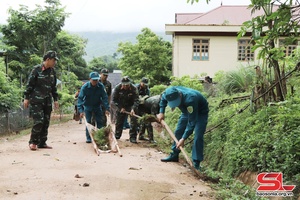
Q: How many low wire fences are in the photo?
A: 1